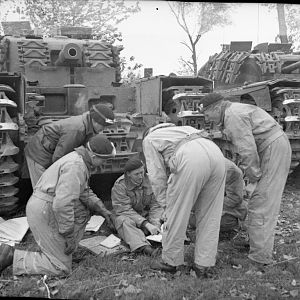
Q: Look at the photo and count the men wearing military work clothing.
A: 6